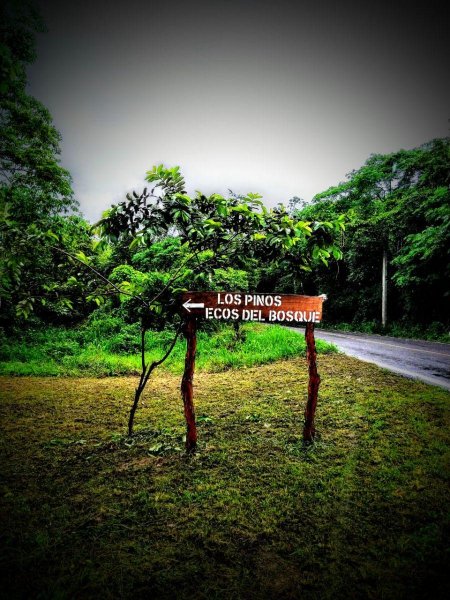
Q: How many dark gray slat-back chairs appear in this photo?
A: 0